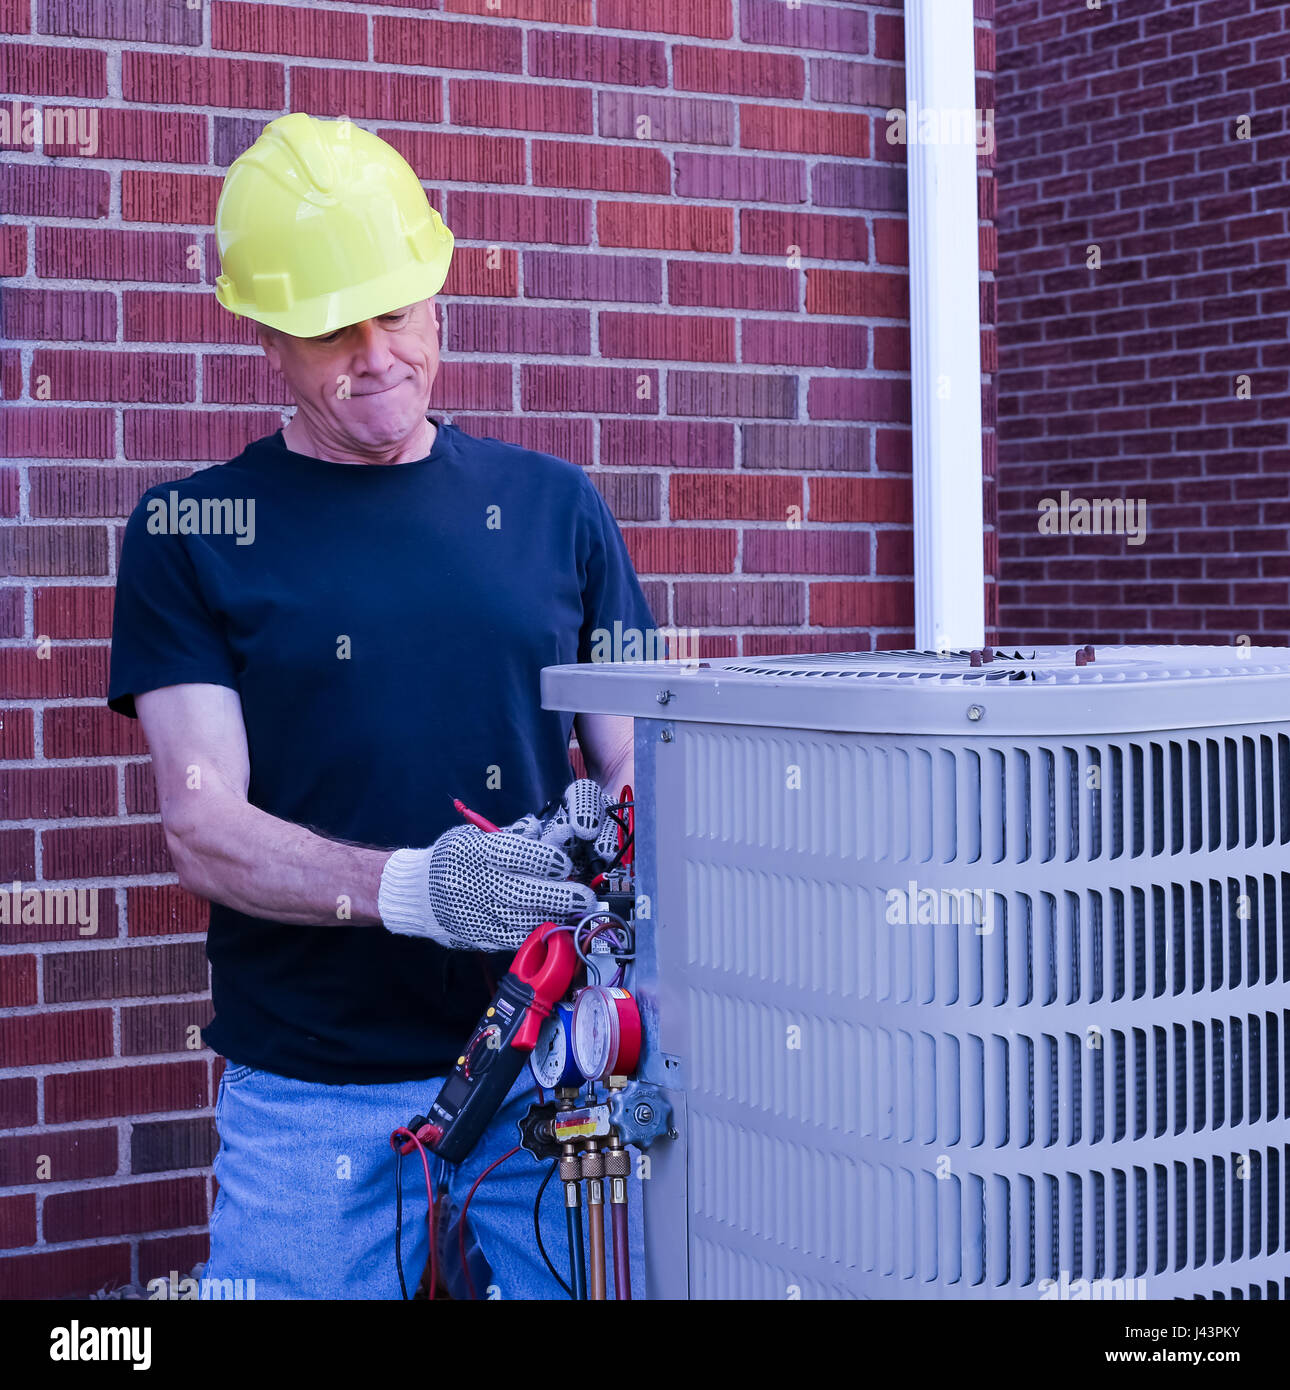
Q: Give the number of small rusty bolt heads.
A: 4